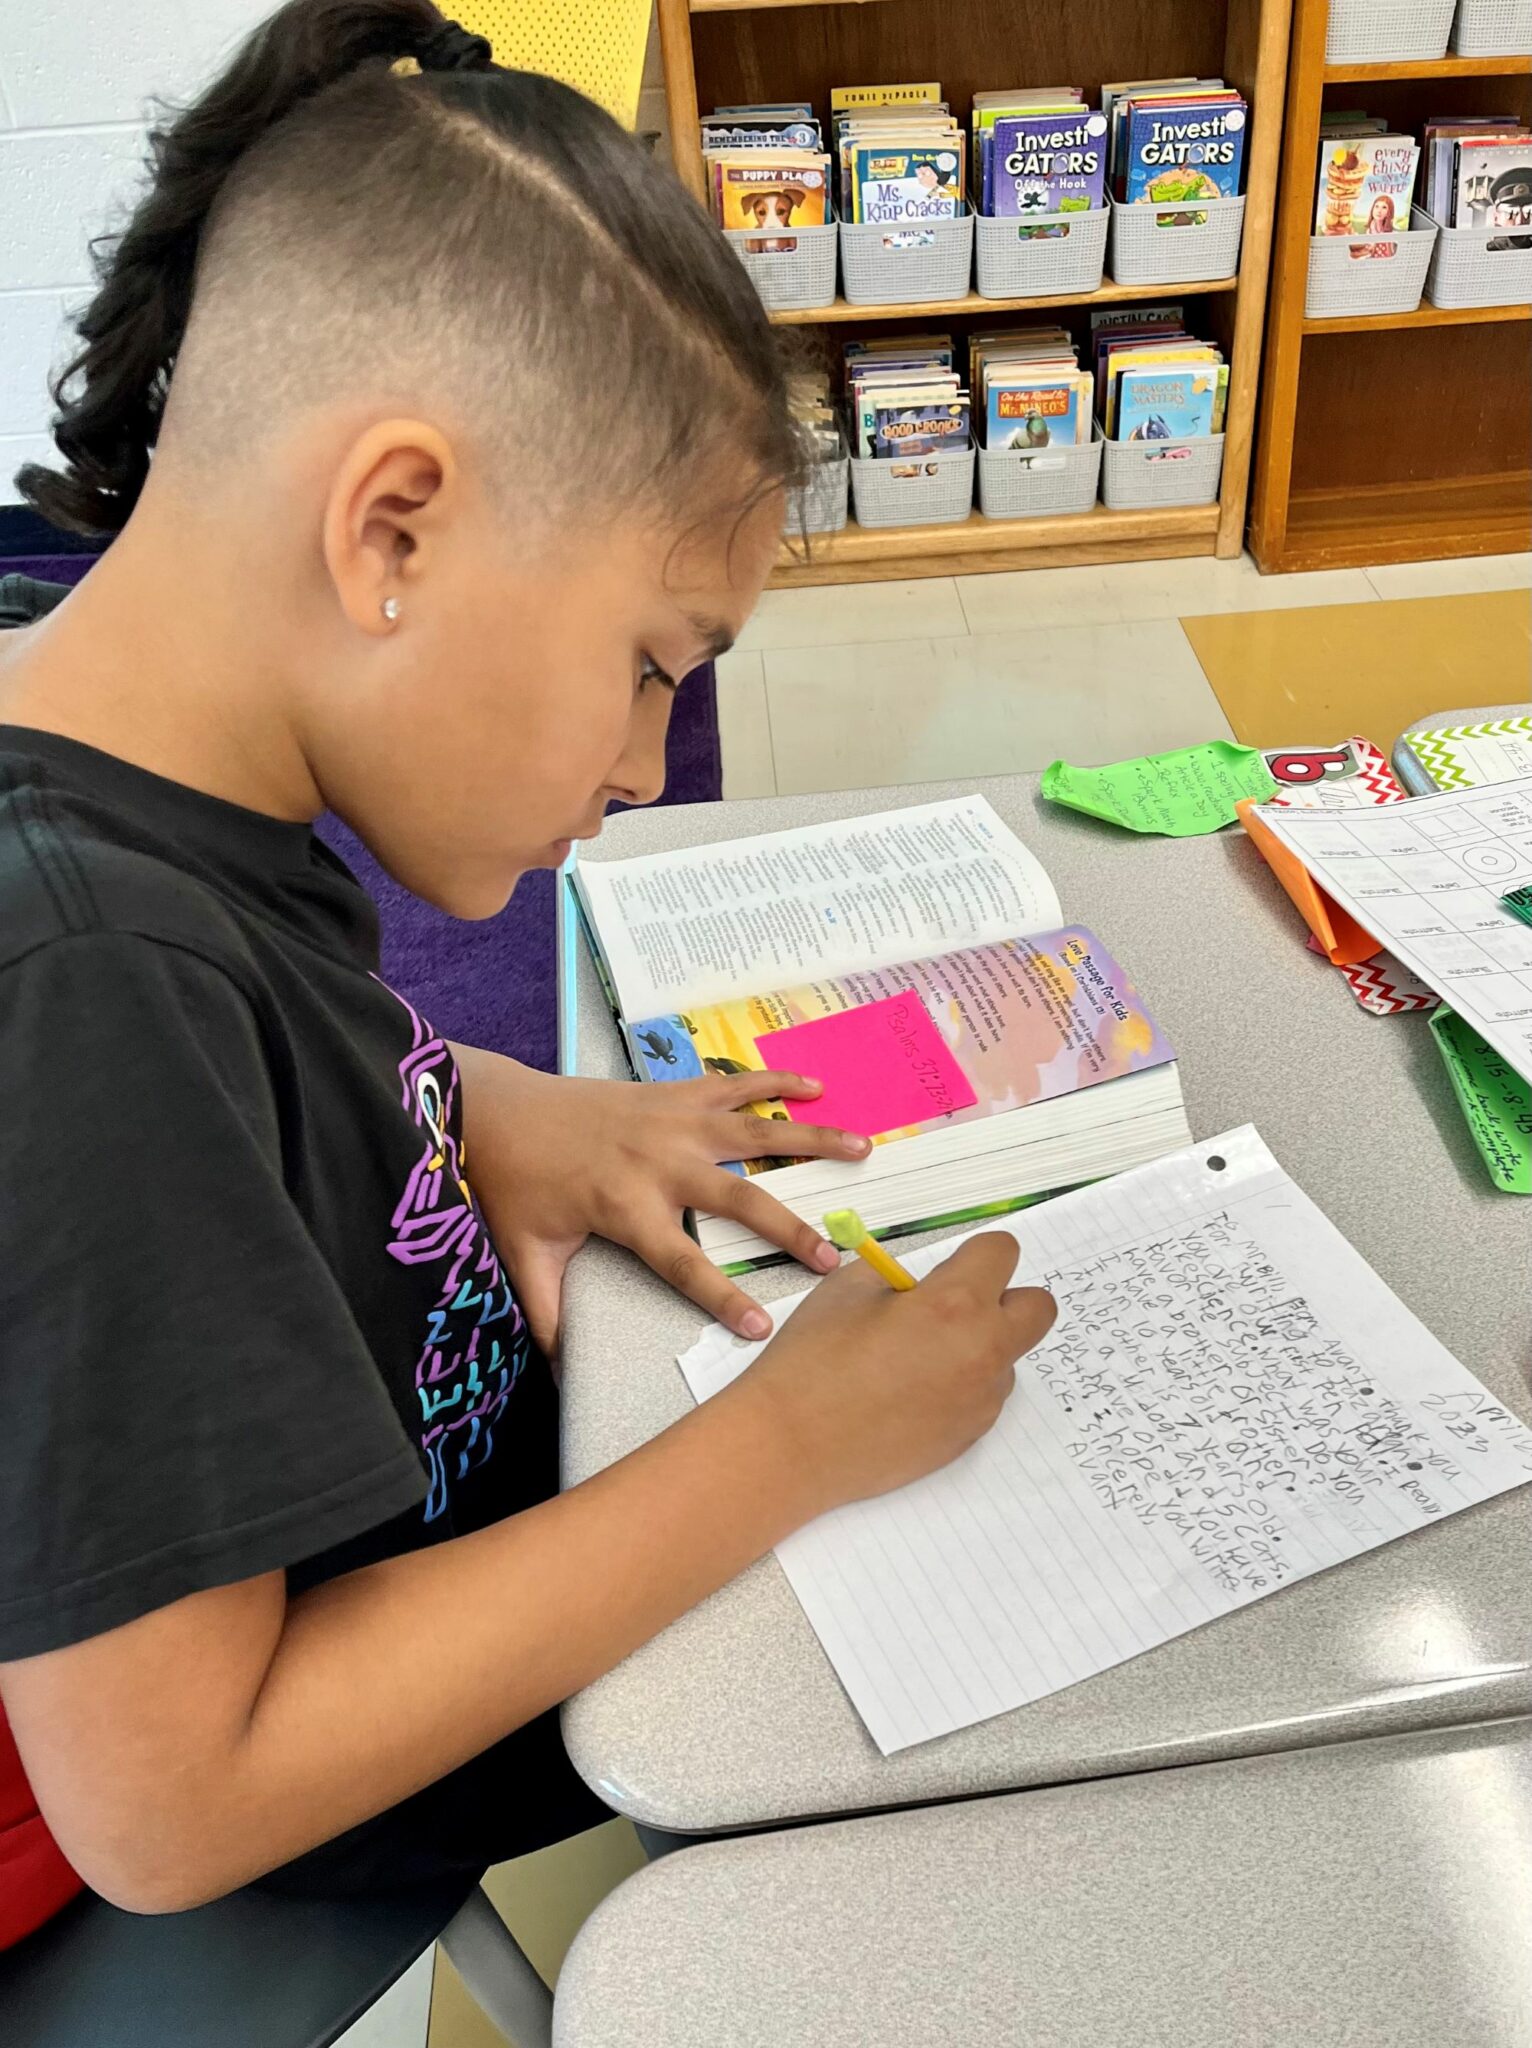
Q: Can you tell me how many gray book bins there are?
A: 12